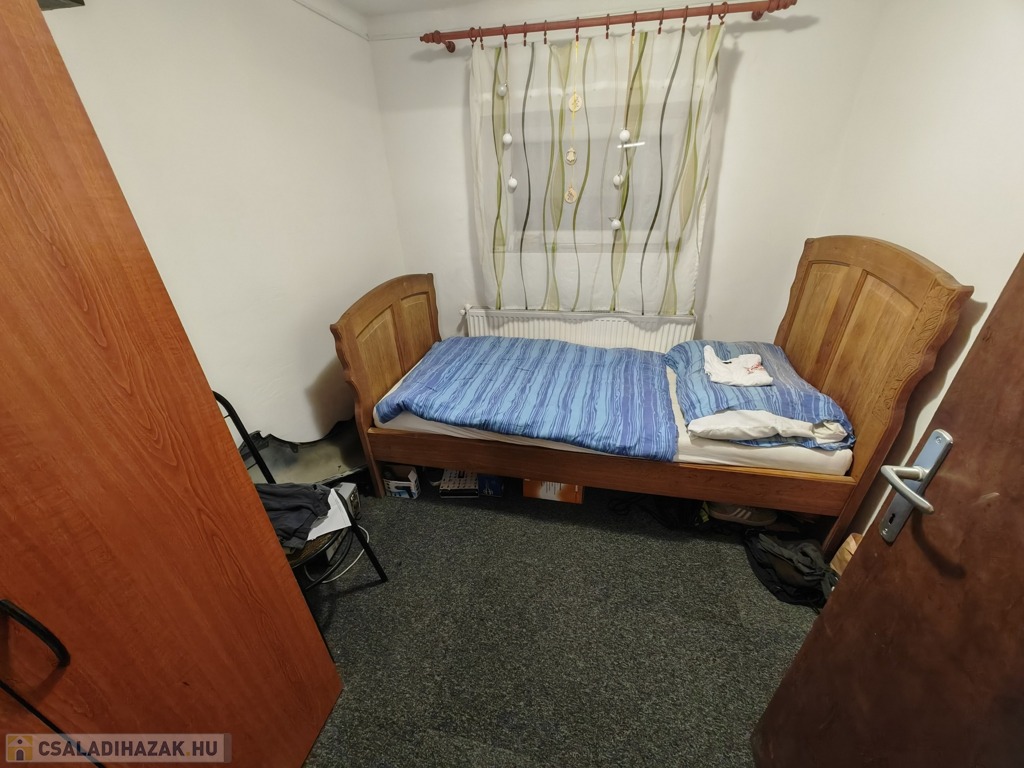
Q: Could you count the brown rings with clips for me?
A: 12